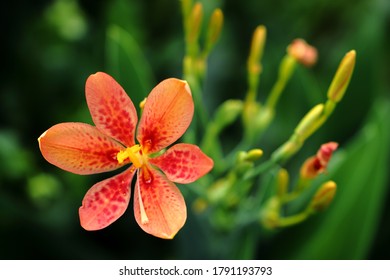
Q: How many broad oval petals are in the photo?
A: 6